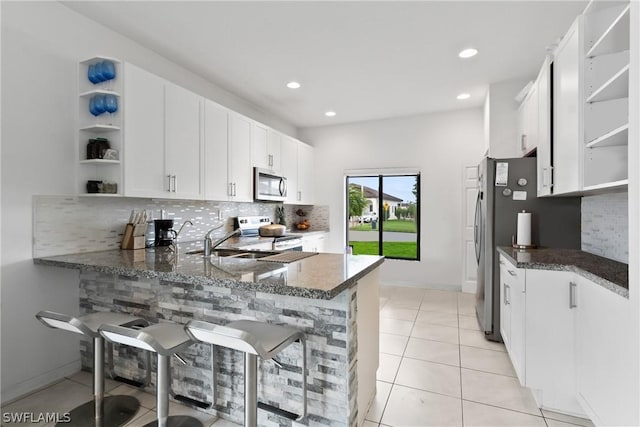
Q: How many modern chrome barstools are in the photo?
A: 3